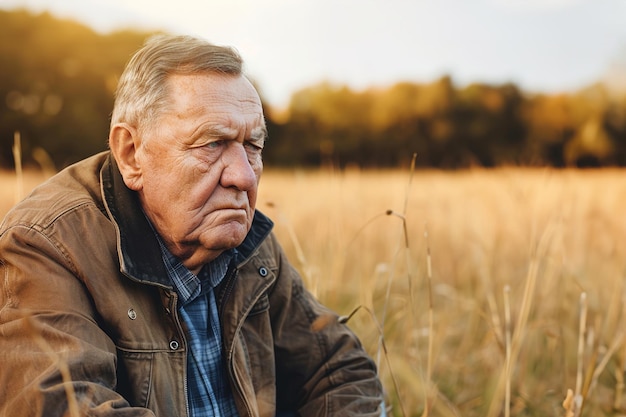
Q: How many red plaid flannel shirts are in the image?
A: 0